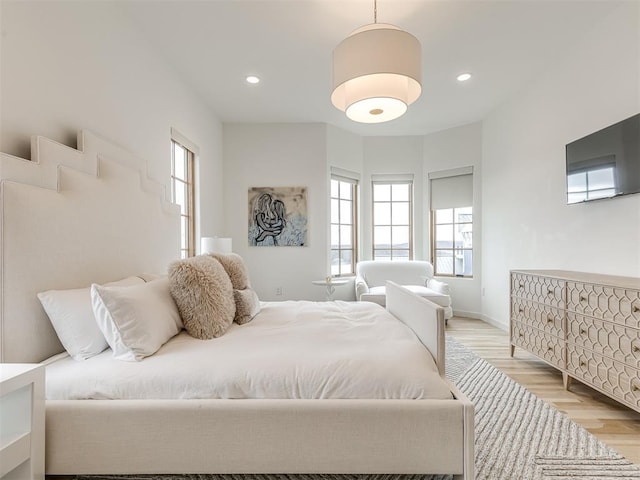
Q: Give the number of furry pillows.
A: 2